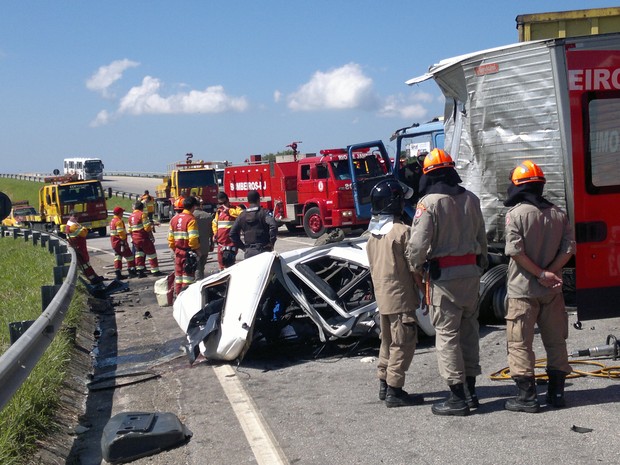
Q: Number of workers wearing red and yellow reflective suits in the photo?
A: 5